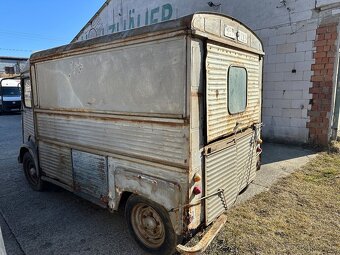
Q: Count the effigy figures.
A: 0